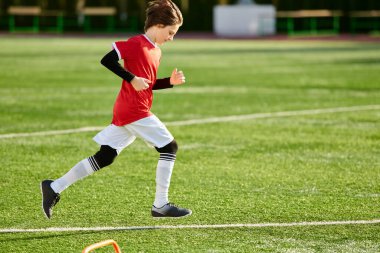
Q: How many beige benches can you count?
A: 4